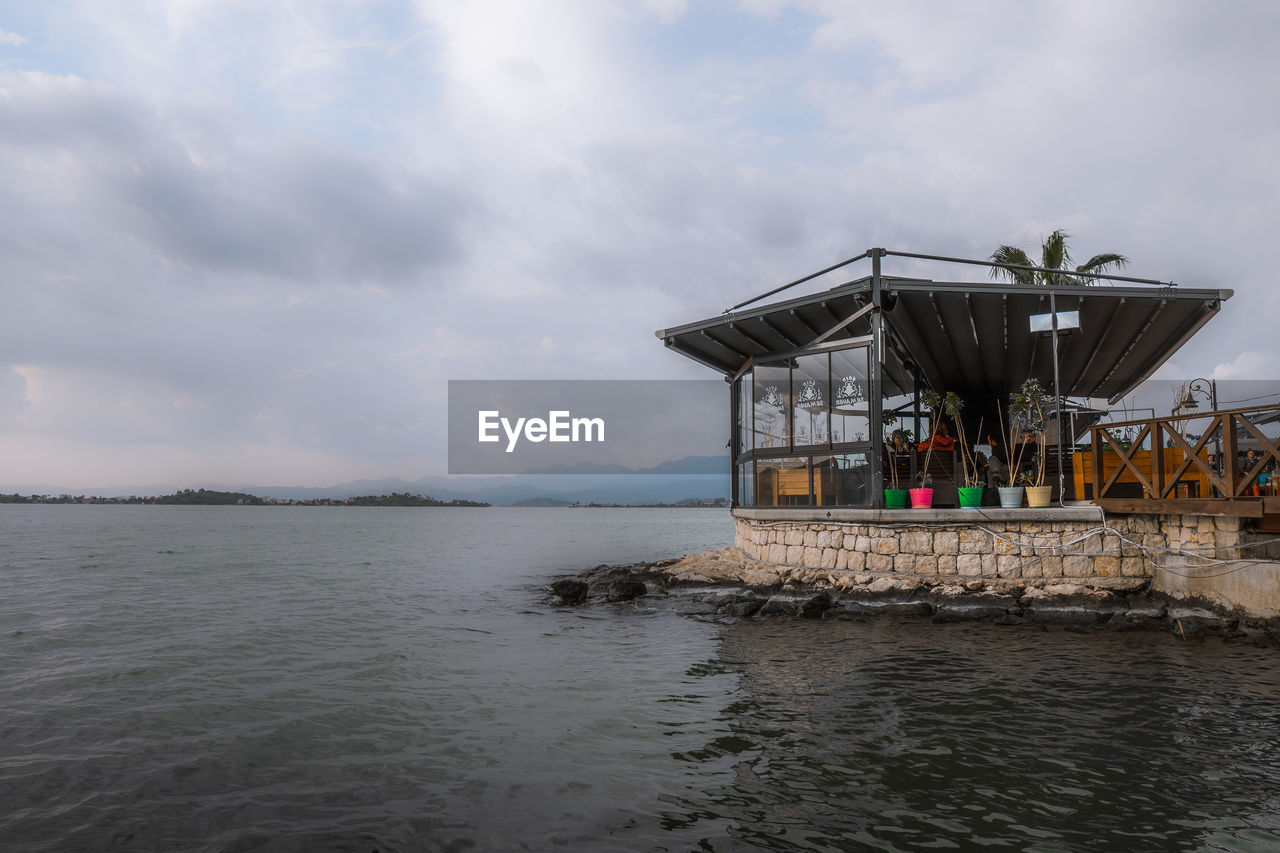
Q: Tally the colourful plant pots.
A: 5